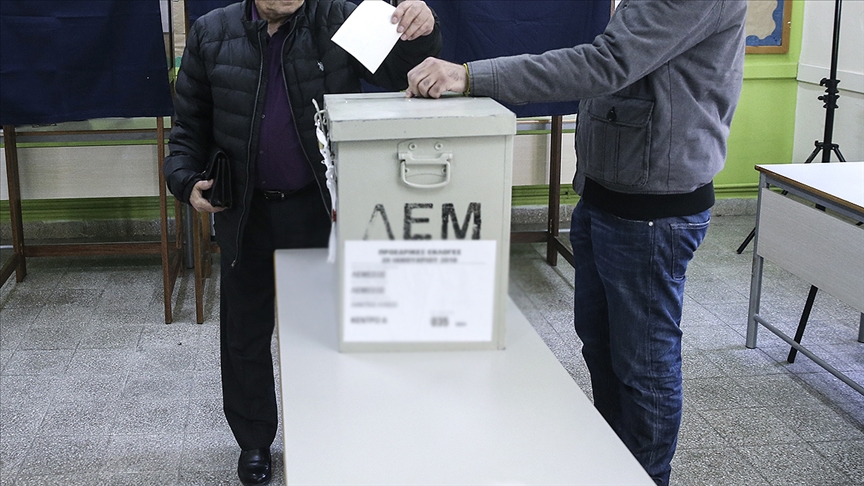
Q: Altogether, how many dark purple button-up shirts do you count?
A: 1